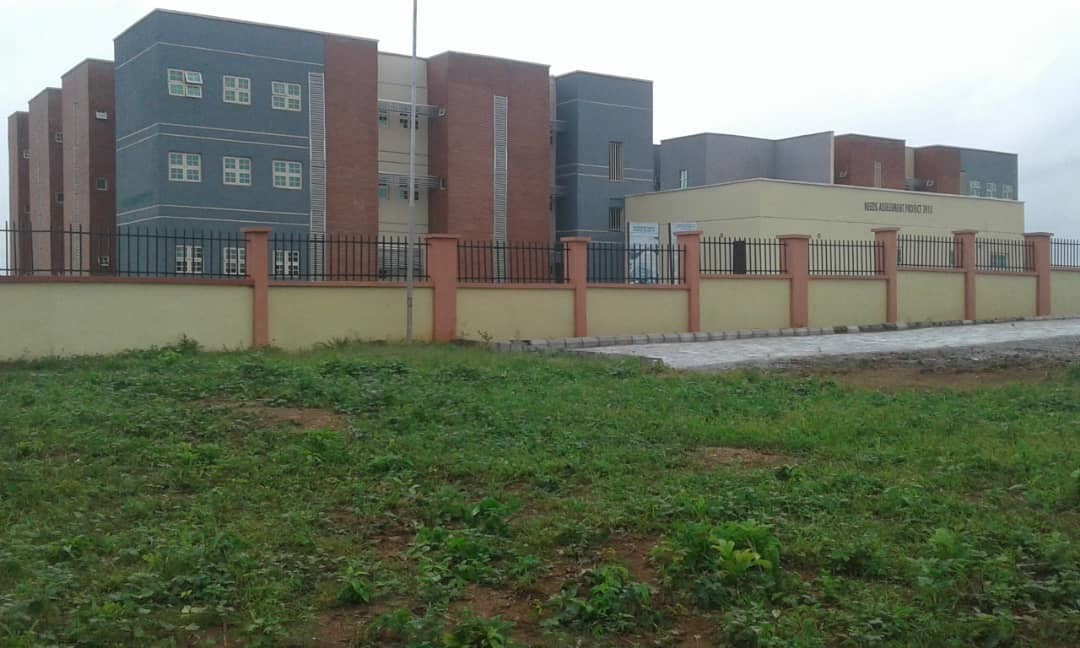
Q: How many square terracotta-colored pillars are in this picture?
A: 8